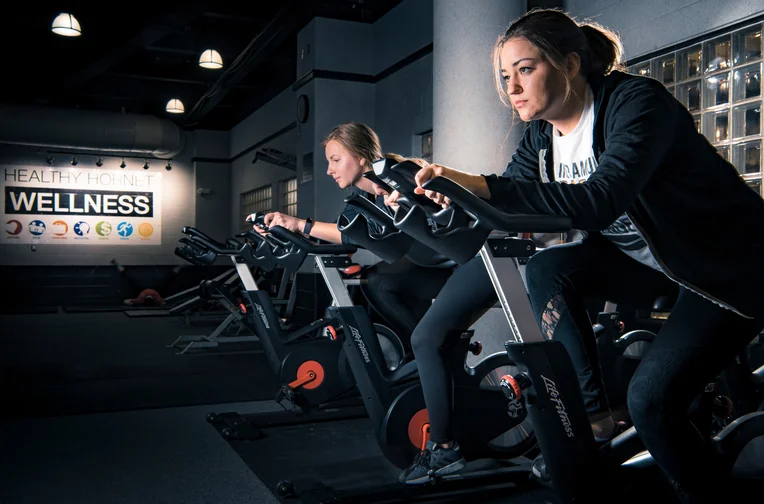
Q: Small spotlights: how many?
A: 6